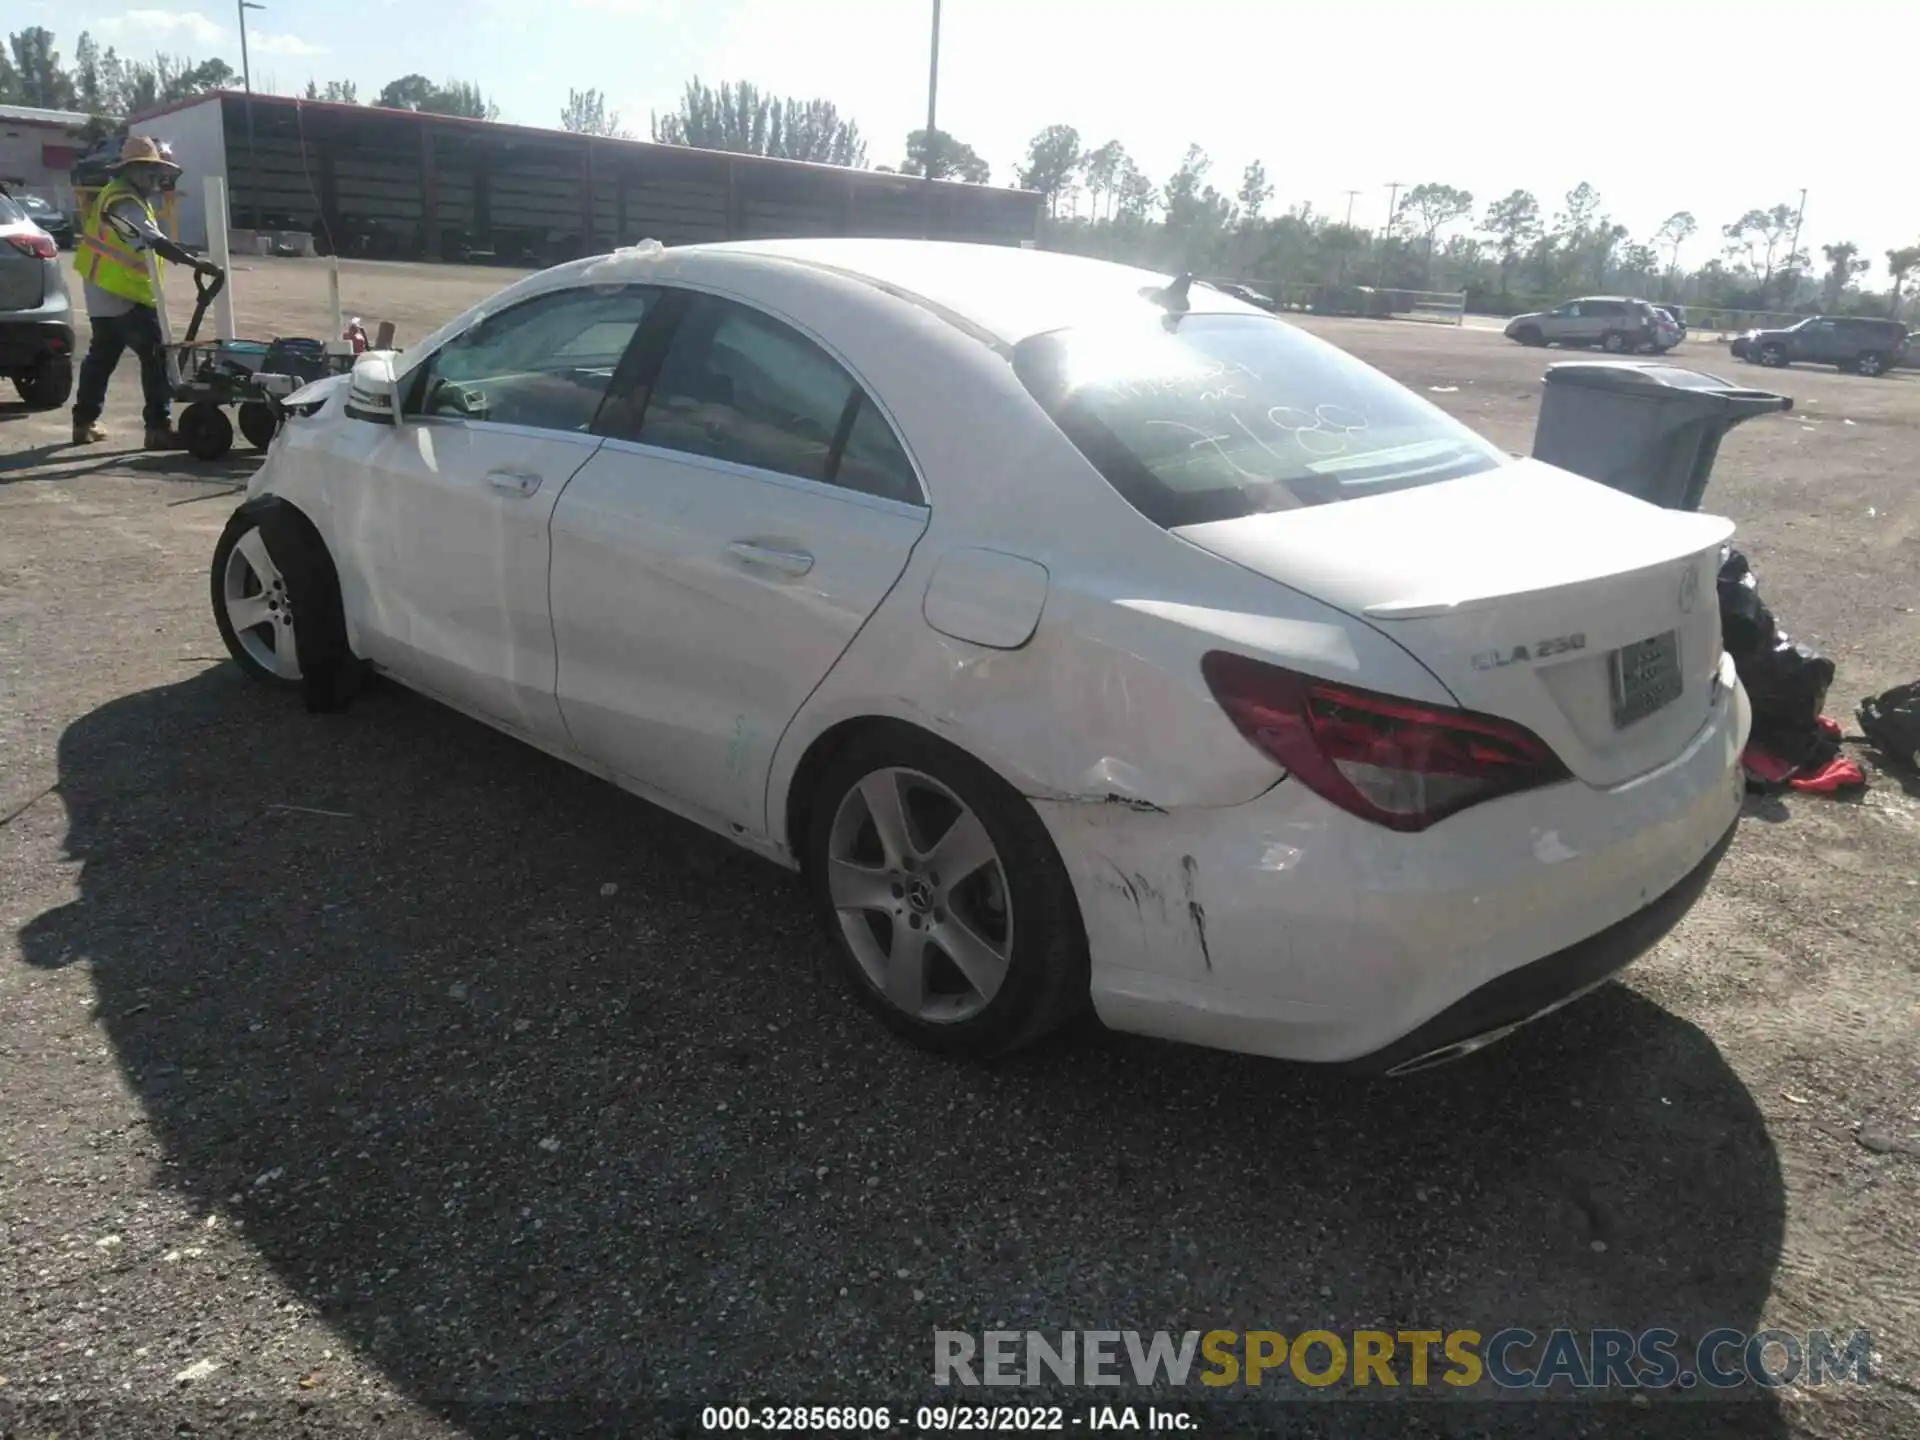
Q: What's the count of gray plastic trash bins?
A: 1